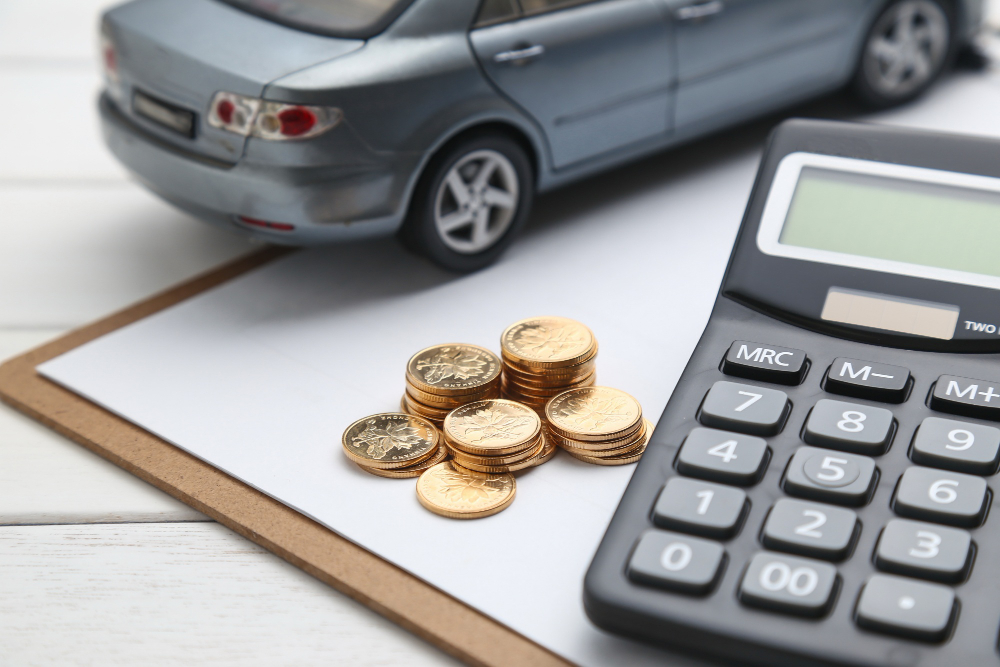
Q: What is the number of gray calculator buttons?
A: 12